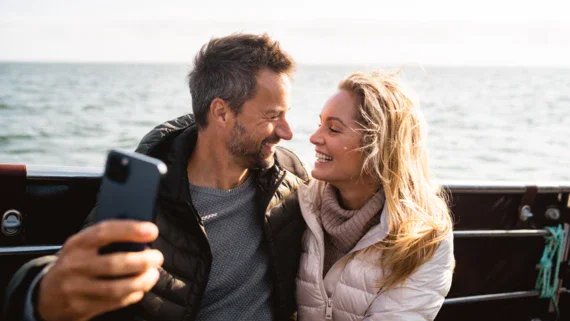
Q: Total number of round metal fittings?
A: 3